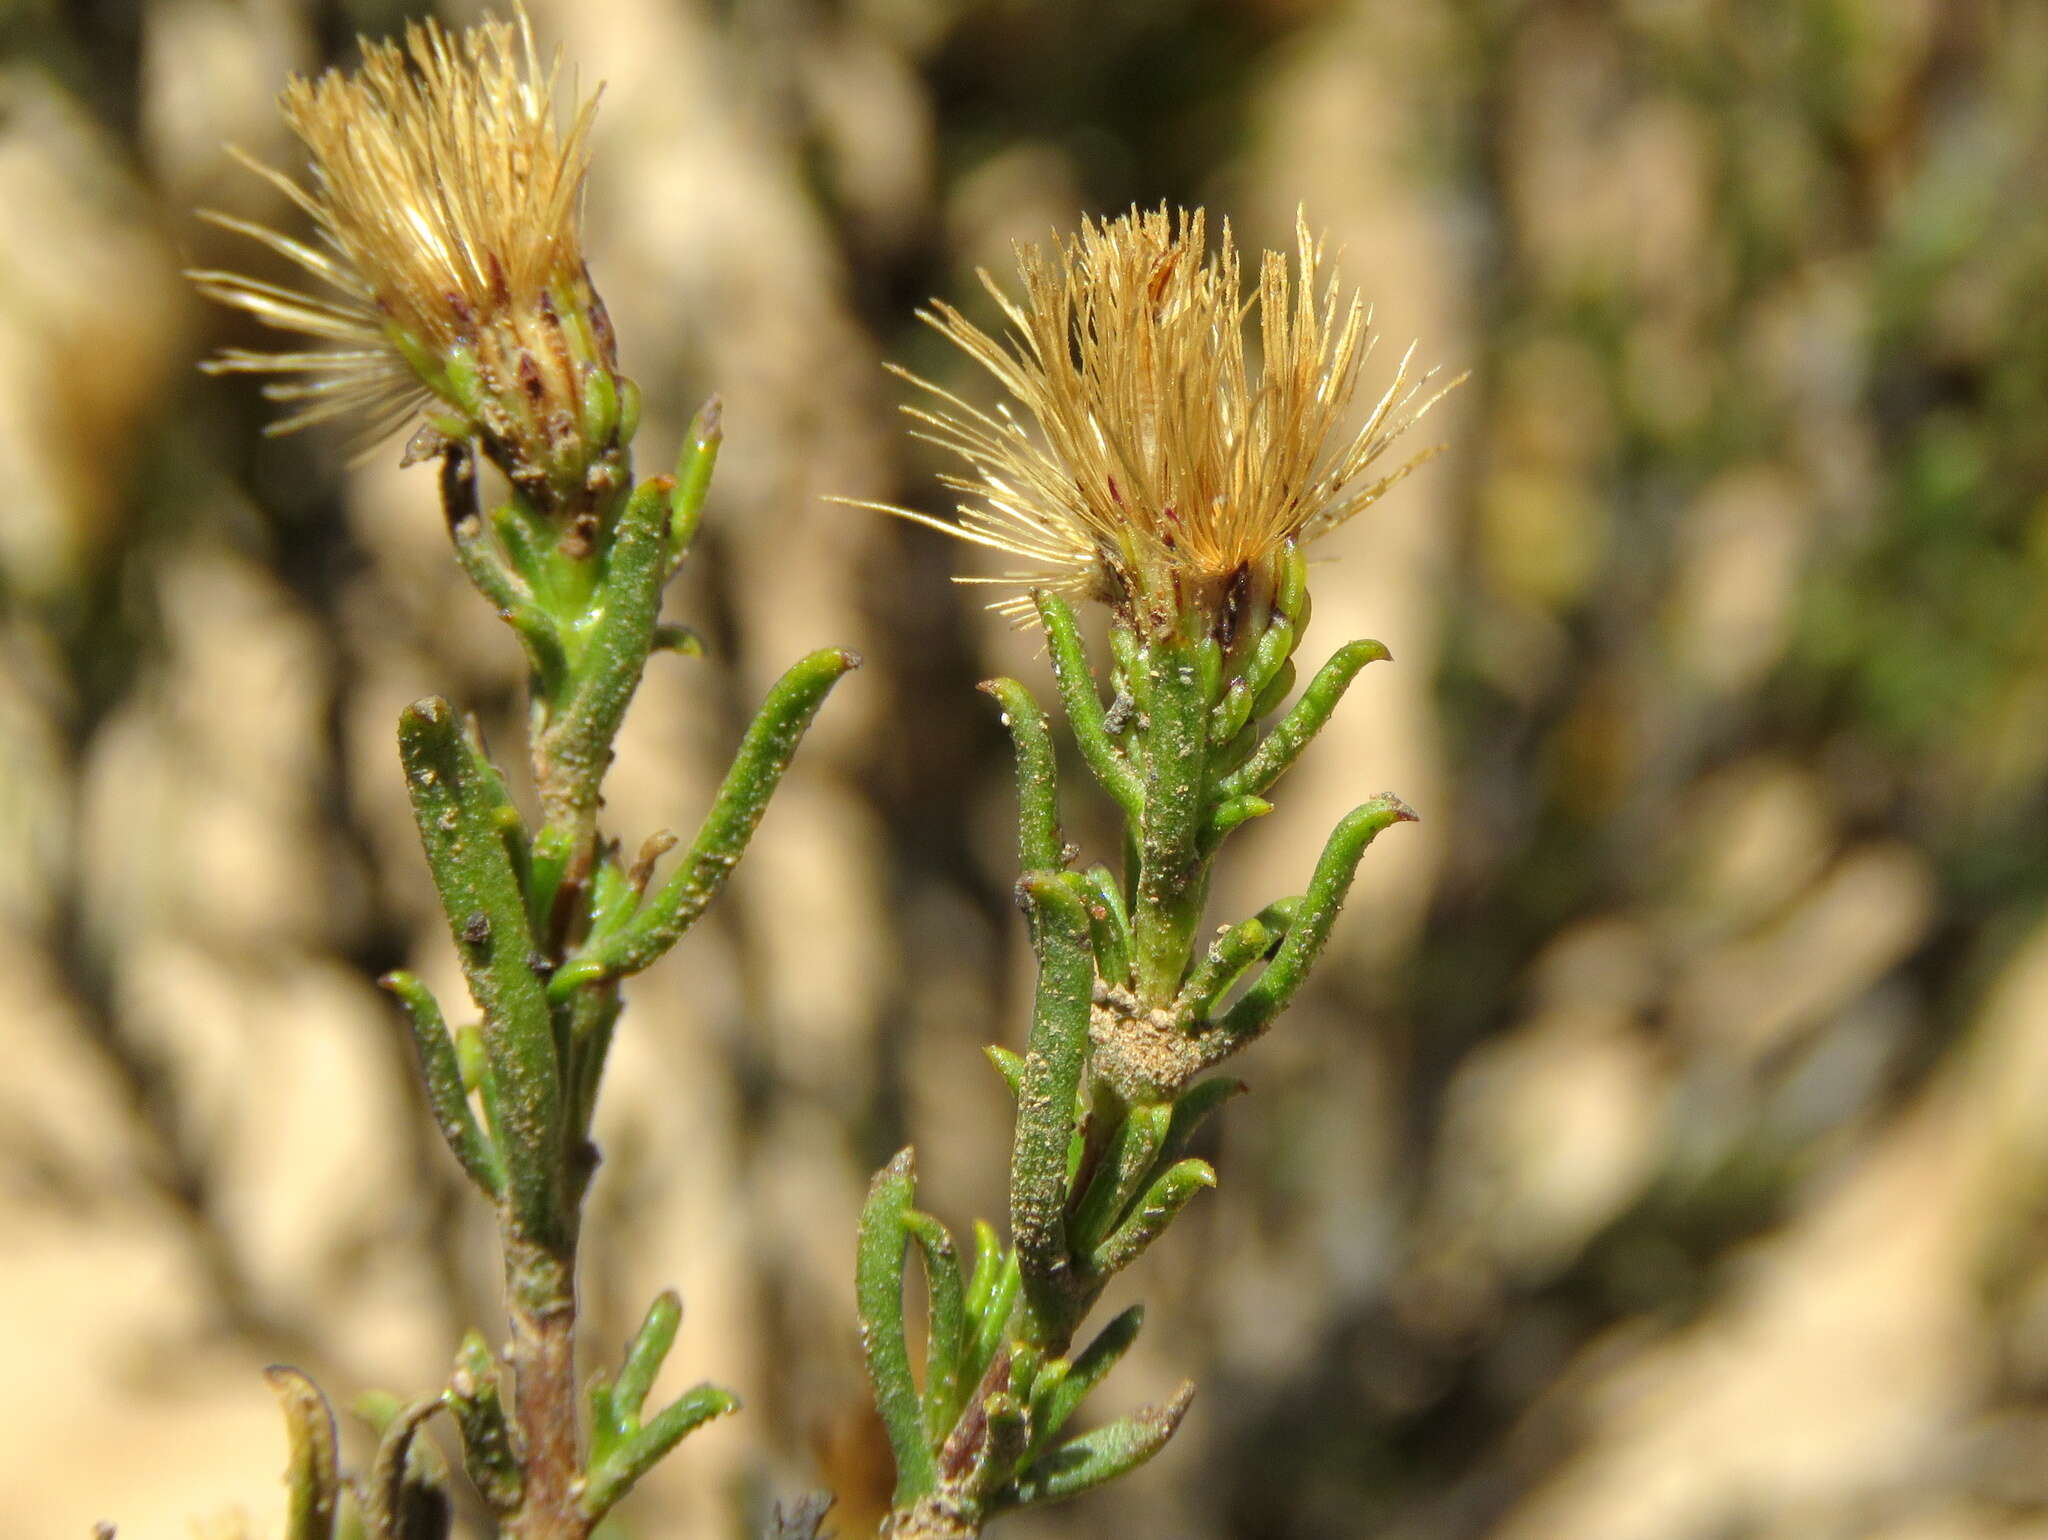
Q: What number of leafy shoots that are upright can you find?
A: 2